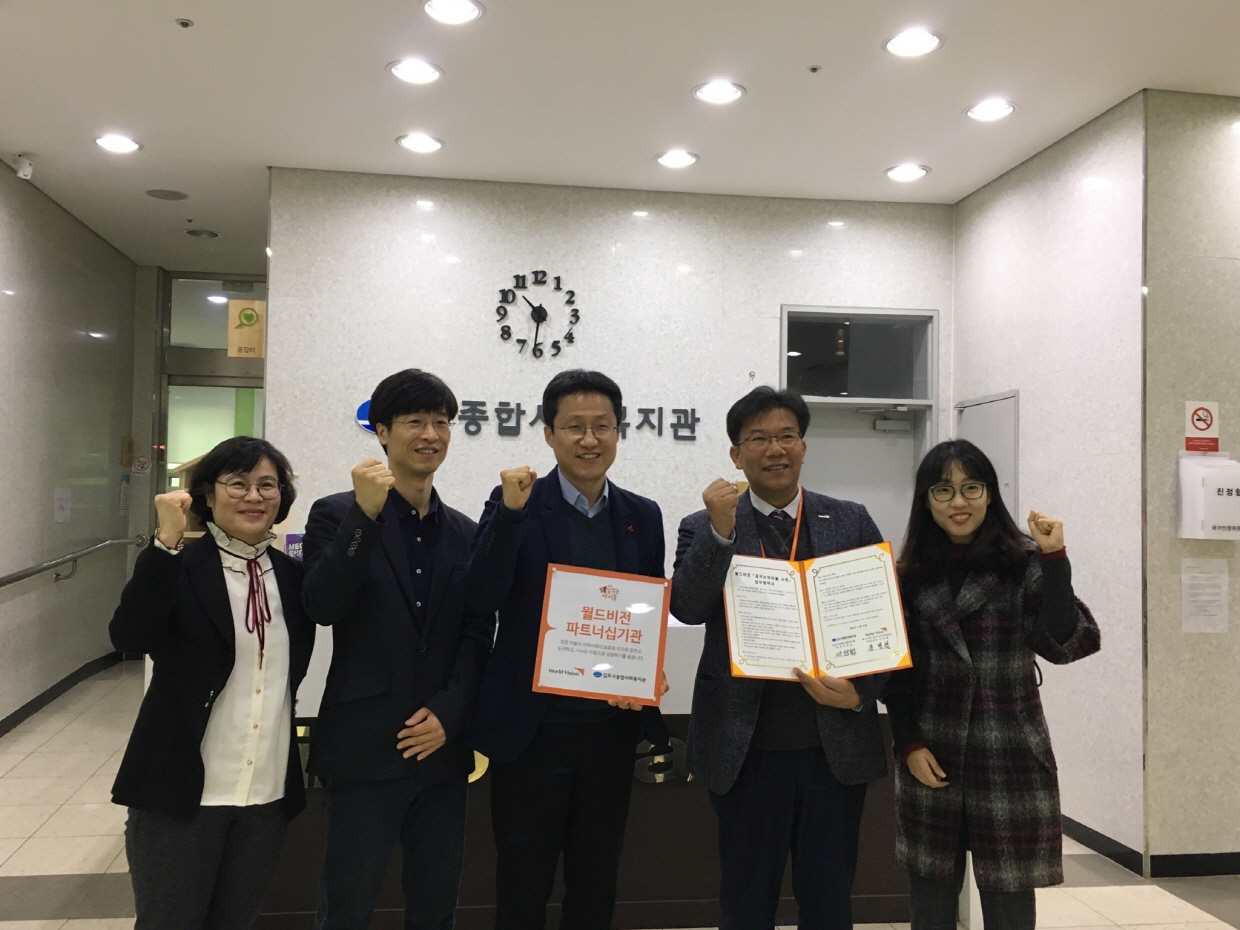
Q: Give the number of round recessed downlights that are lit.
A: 9